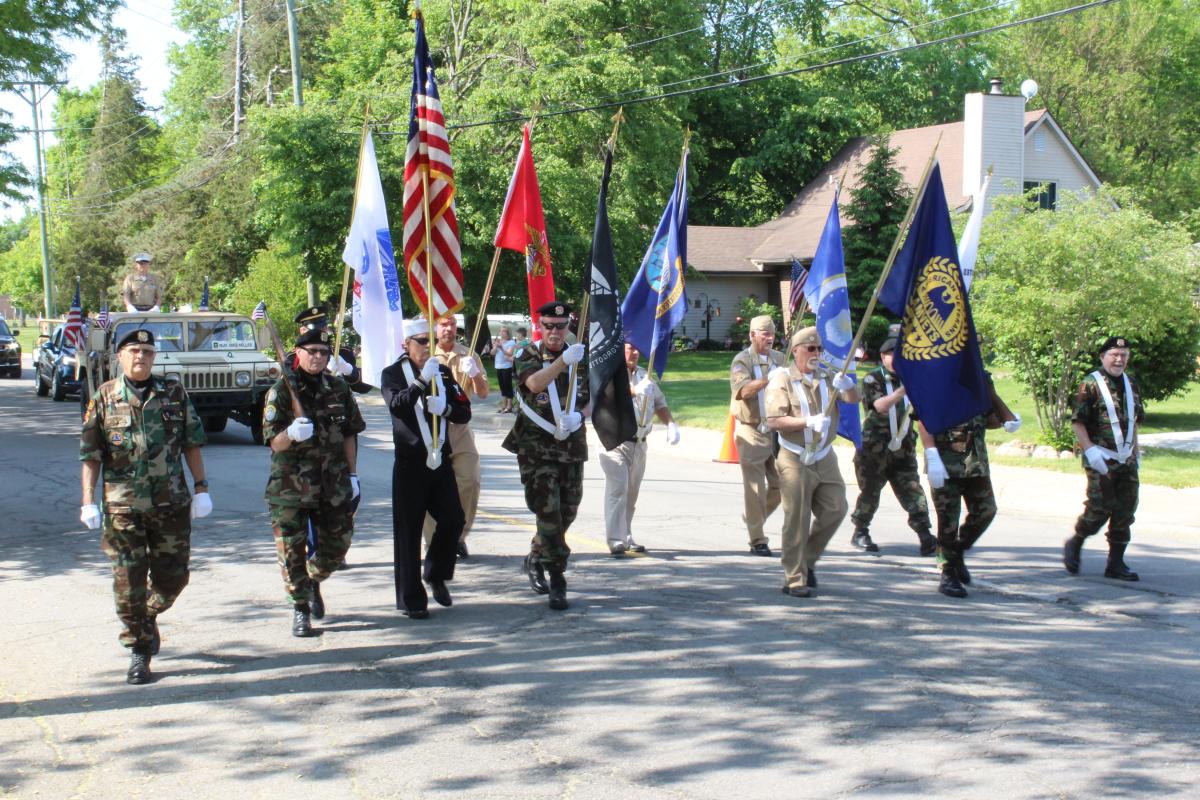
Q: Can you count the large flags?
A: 8